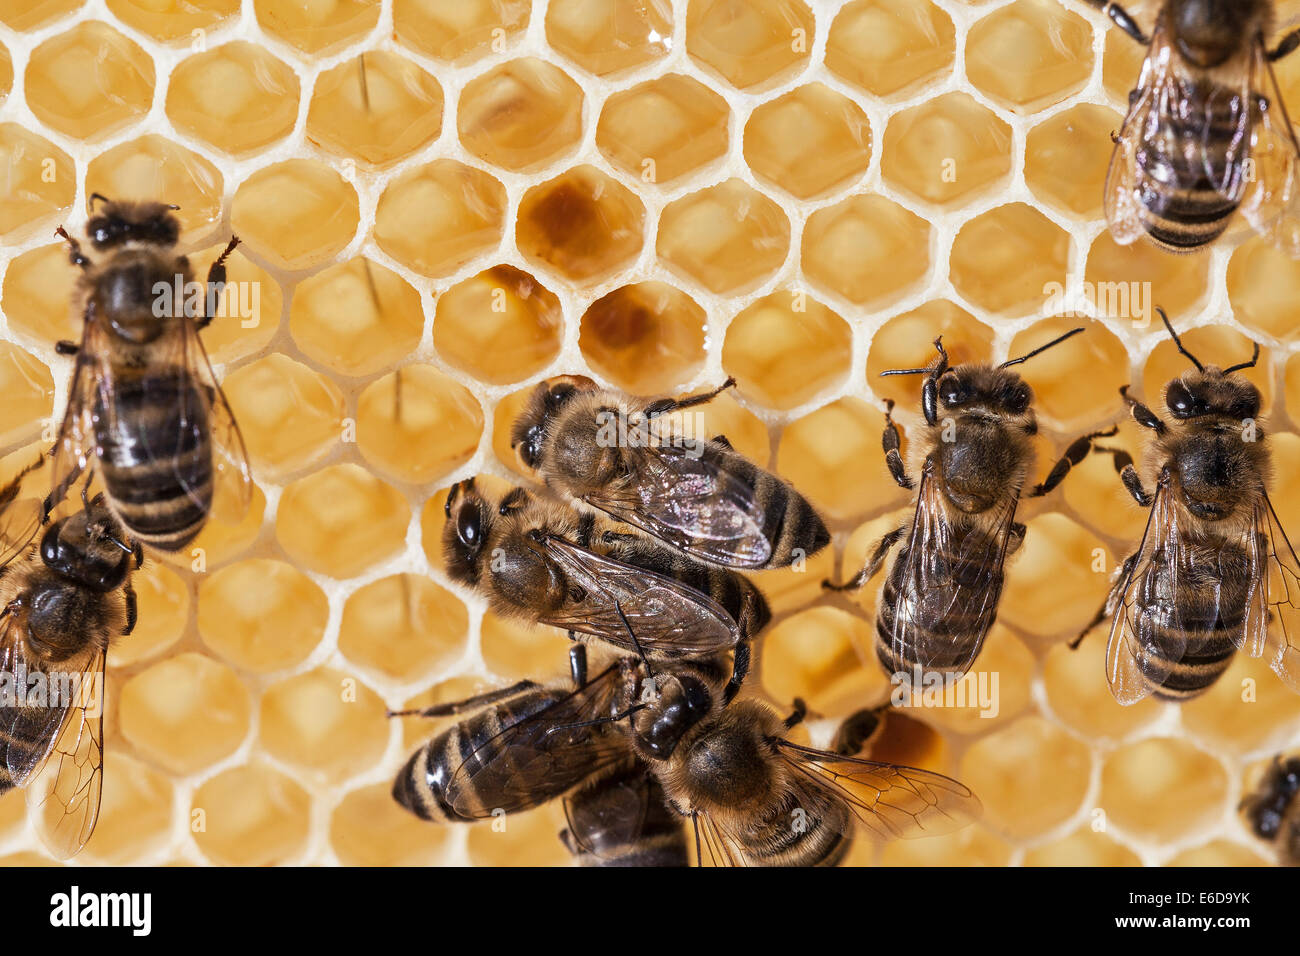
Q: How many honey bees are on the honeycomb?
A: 11